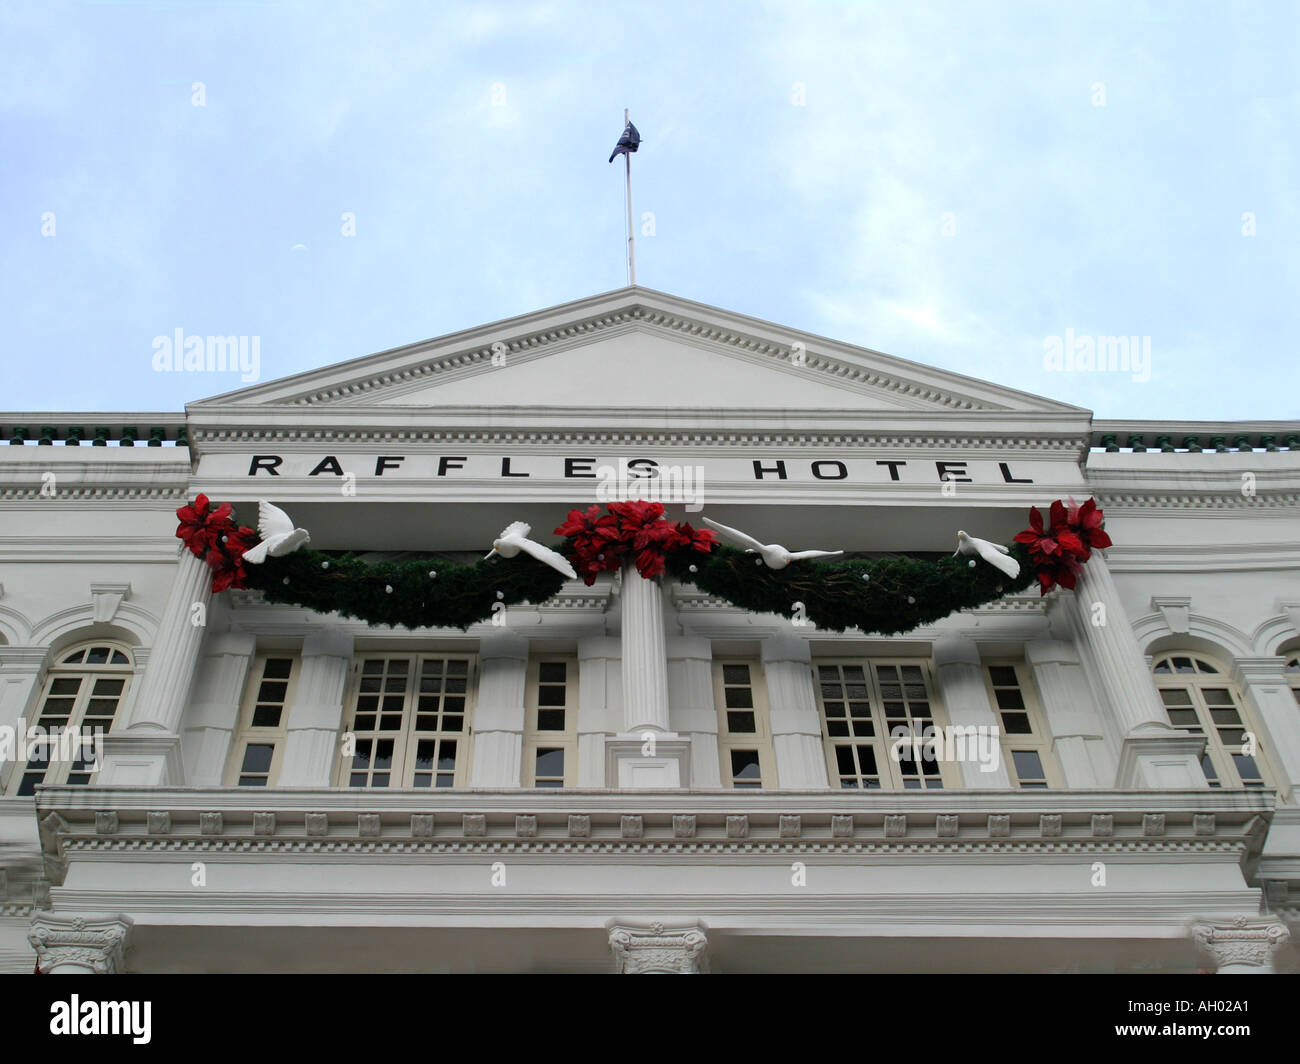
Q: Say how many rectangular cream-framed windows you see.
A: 6